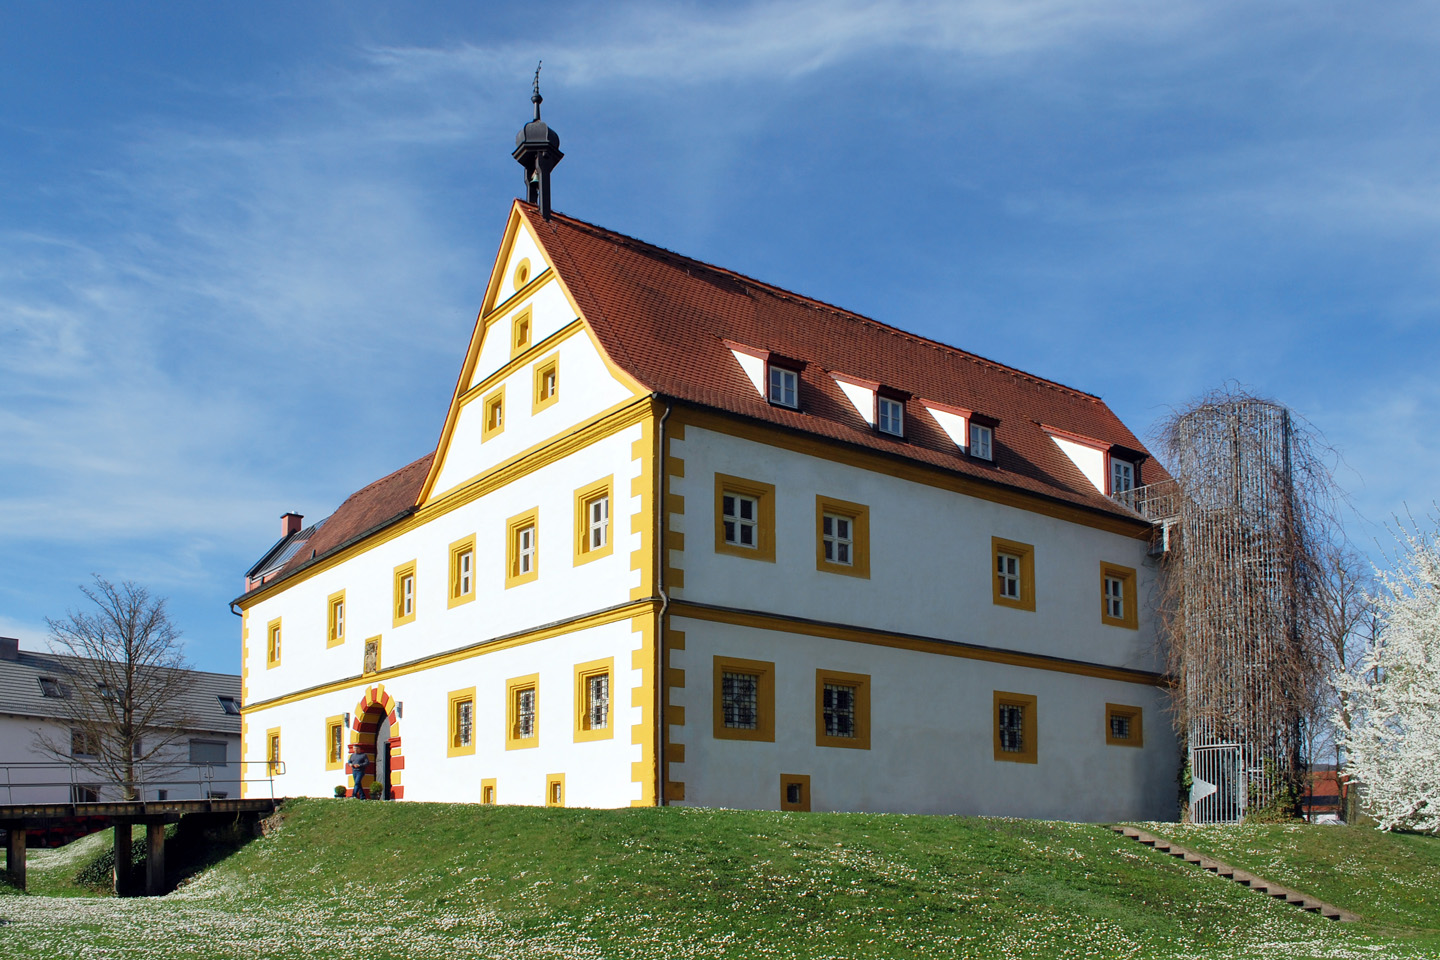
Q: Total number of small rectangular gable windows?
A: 3